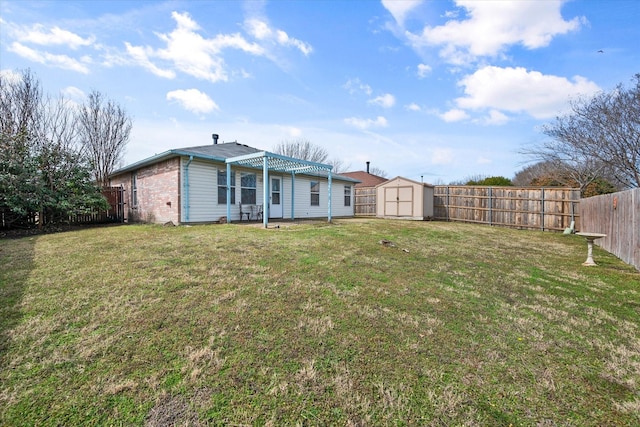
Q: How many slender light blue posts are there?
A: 4